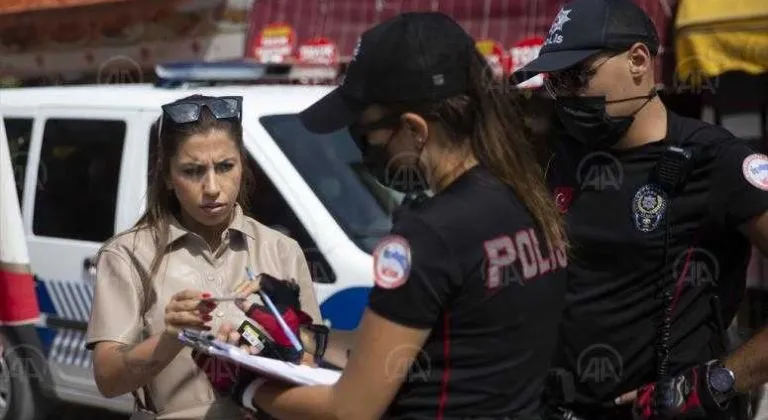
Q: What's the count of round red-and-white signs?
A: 4